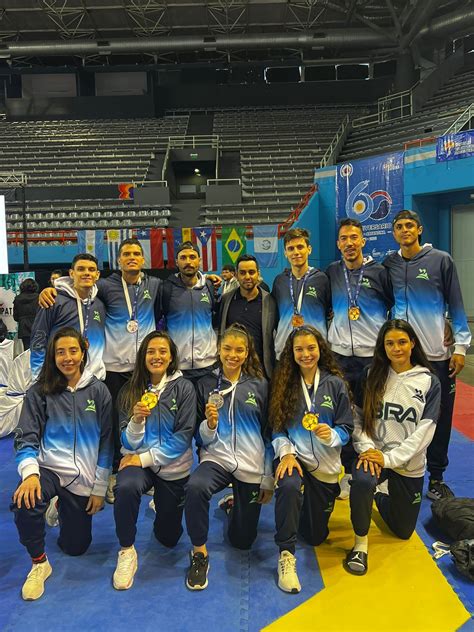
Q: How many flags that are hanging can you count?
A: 7